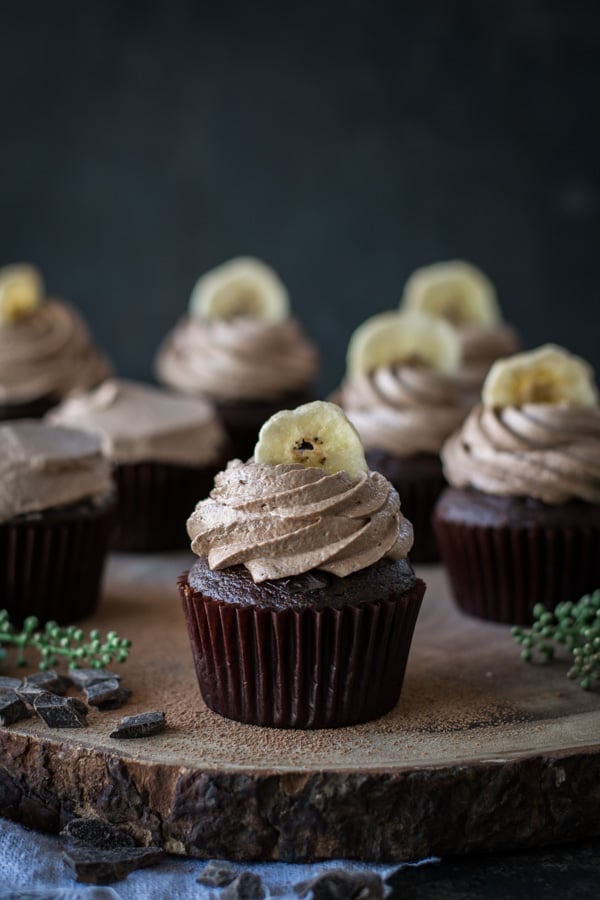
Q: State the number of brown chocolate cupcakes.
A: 8